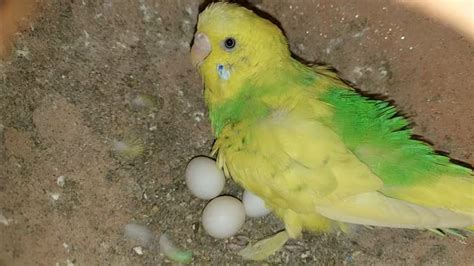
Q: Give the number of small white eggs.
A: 3